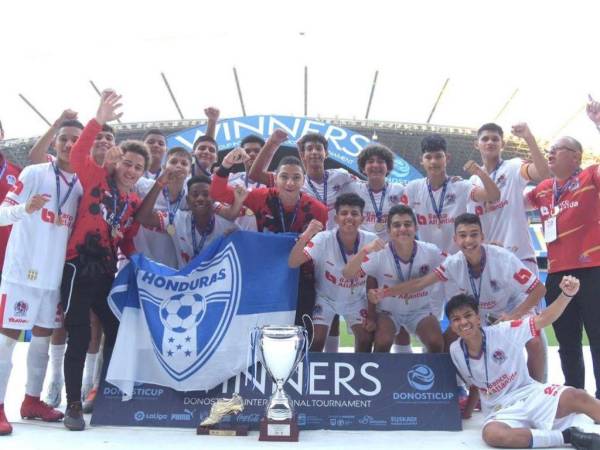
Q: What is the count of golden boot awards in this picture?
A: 1